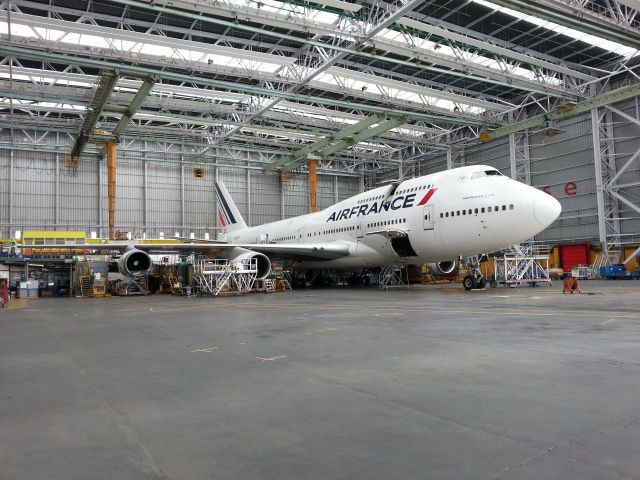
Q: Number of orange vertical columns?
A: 2